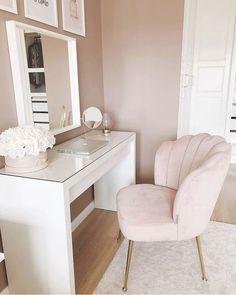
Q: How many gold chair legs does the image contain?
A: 3